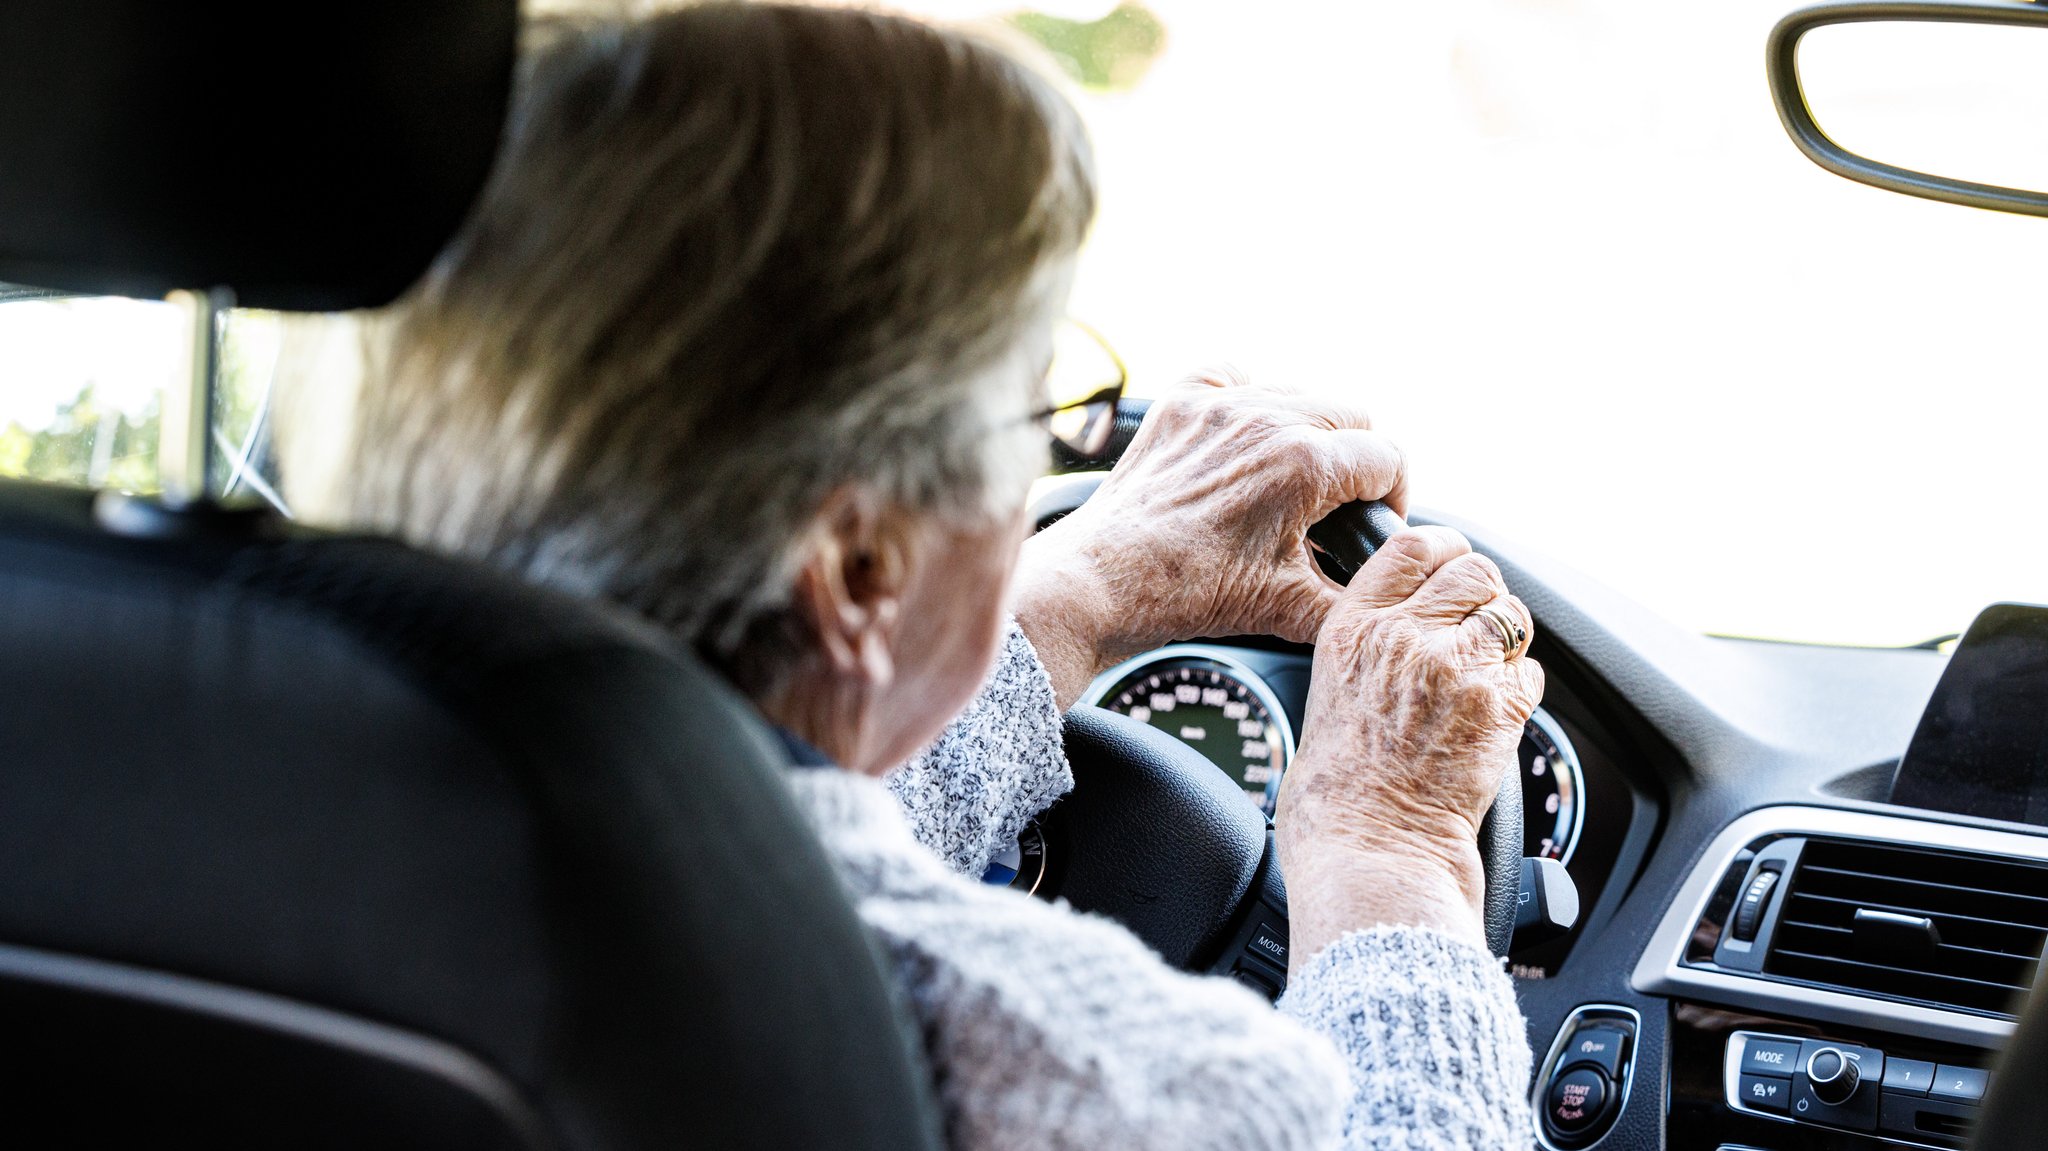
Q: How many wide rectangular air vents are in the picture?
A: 1